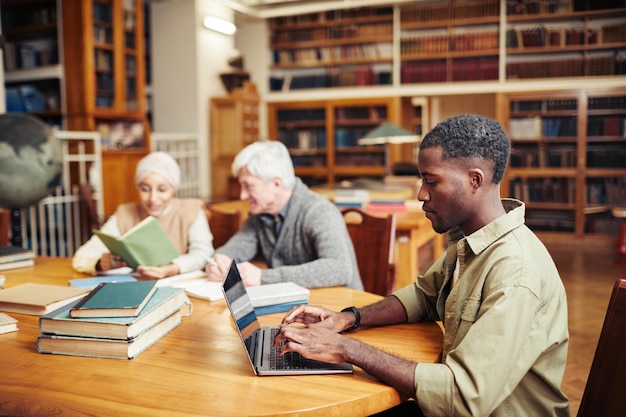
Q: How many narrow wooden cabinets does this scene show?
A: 1